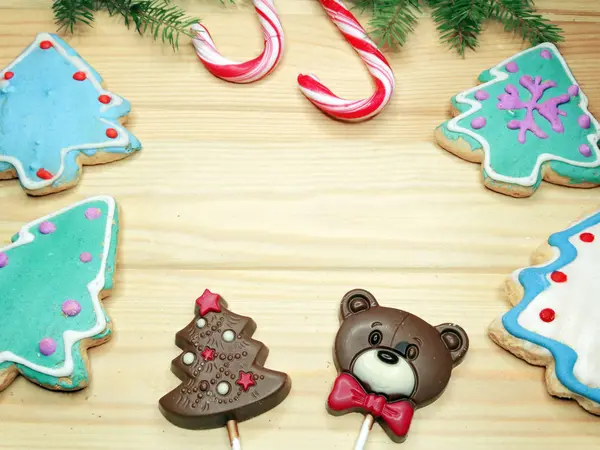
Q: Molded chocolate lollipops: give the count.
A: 2